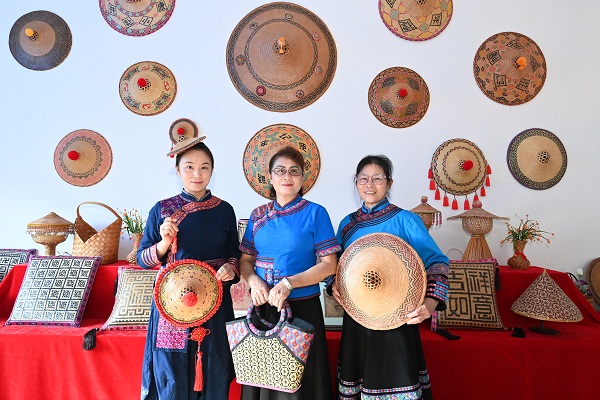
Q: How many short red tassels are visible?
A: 10